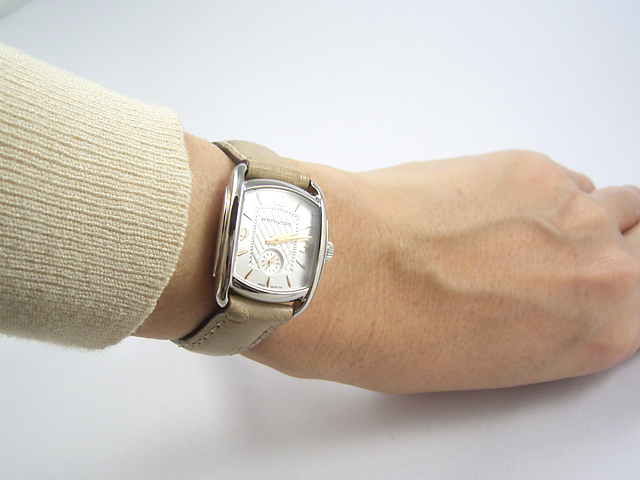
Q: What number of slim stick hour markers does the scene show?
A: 9